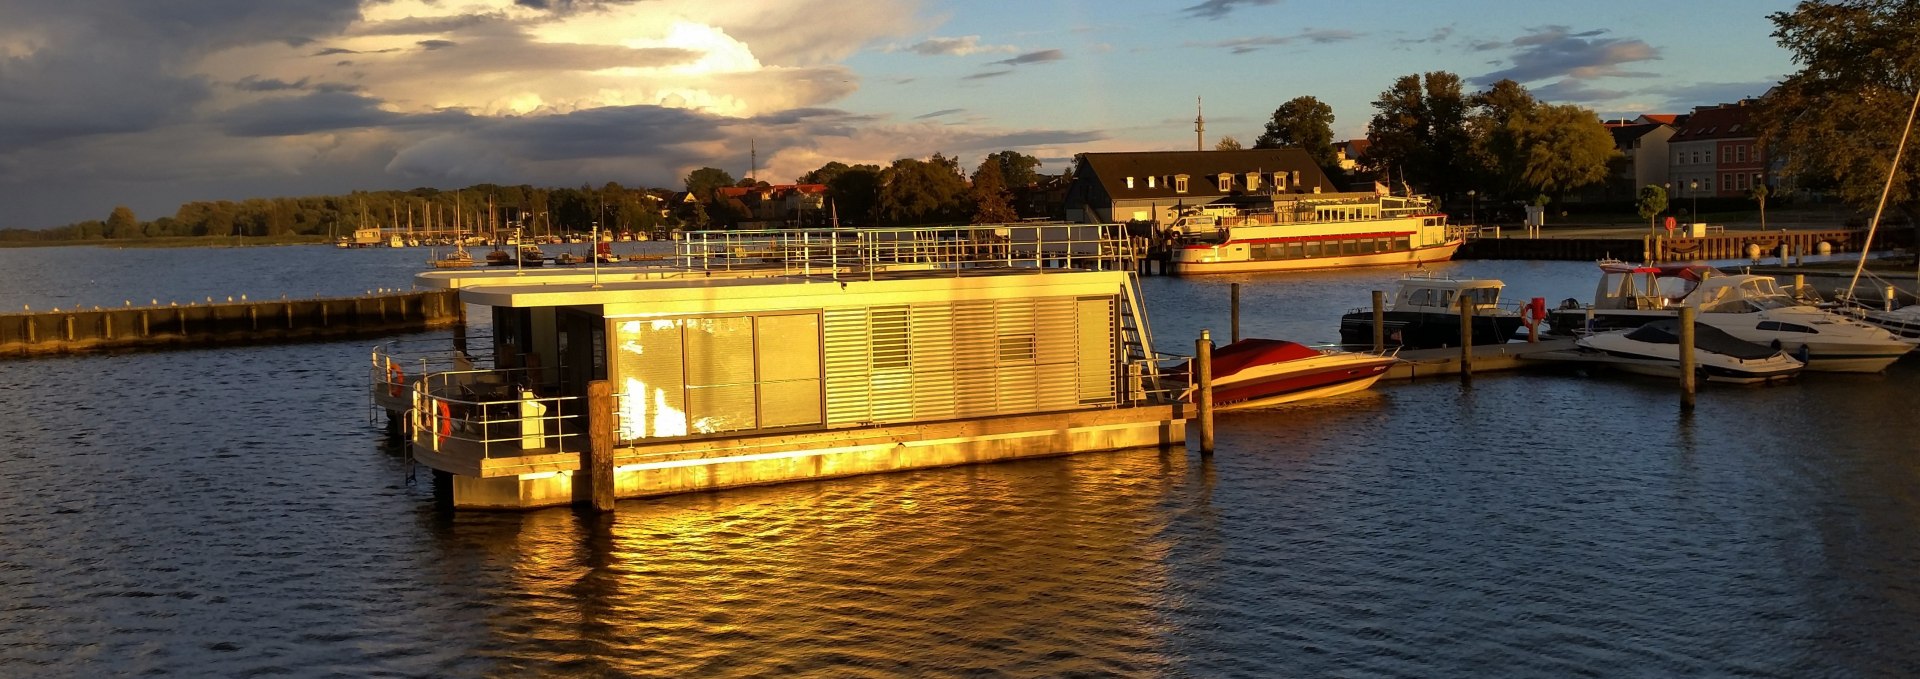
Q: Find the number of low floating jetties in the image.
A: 1